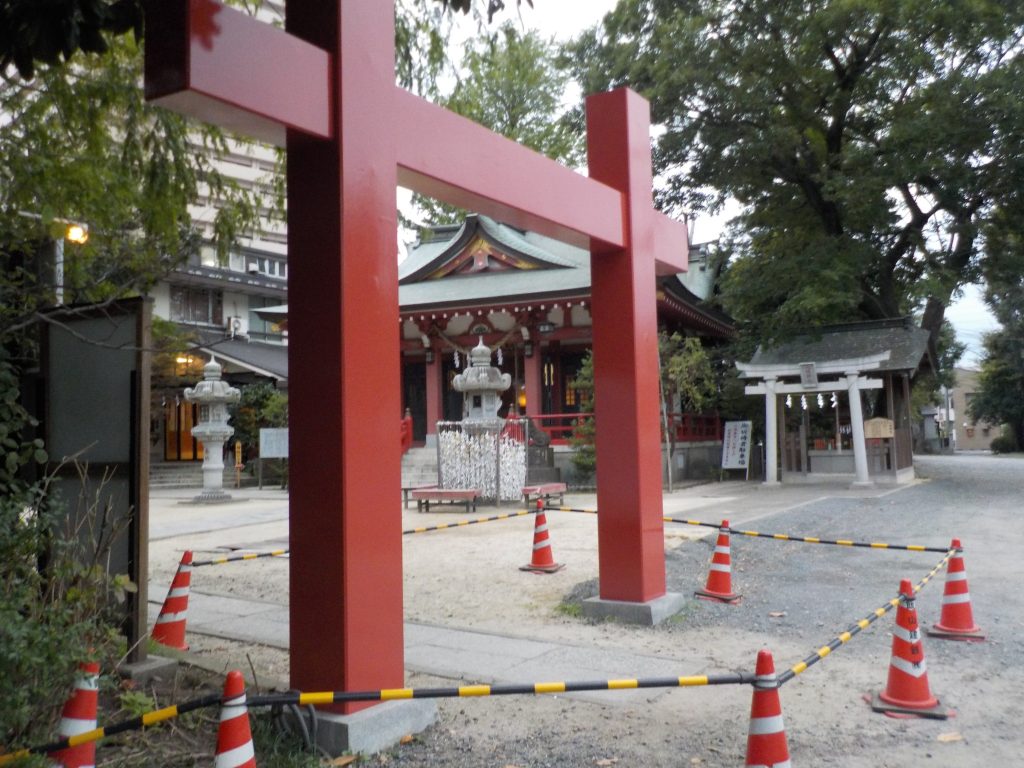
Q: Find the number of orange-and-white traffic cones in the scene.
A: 8